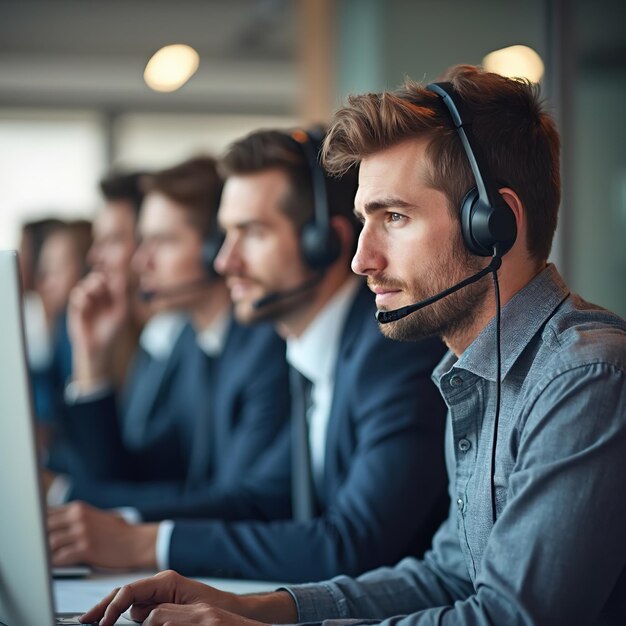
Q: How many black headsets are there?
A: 3